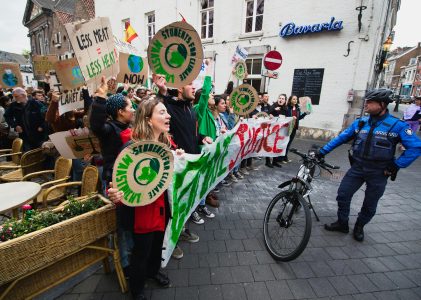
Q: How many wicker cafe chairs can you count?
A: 4